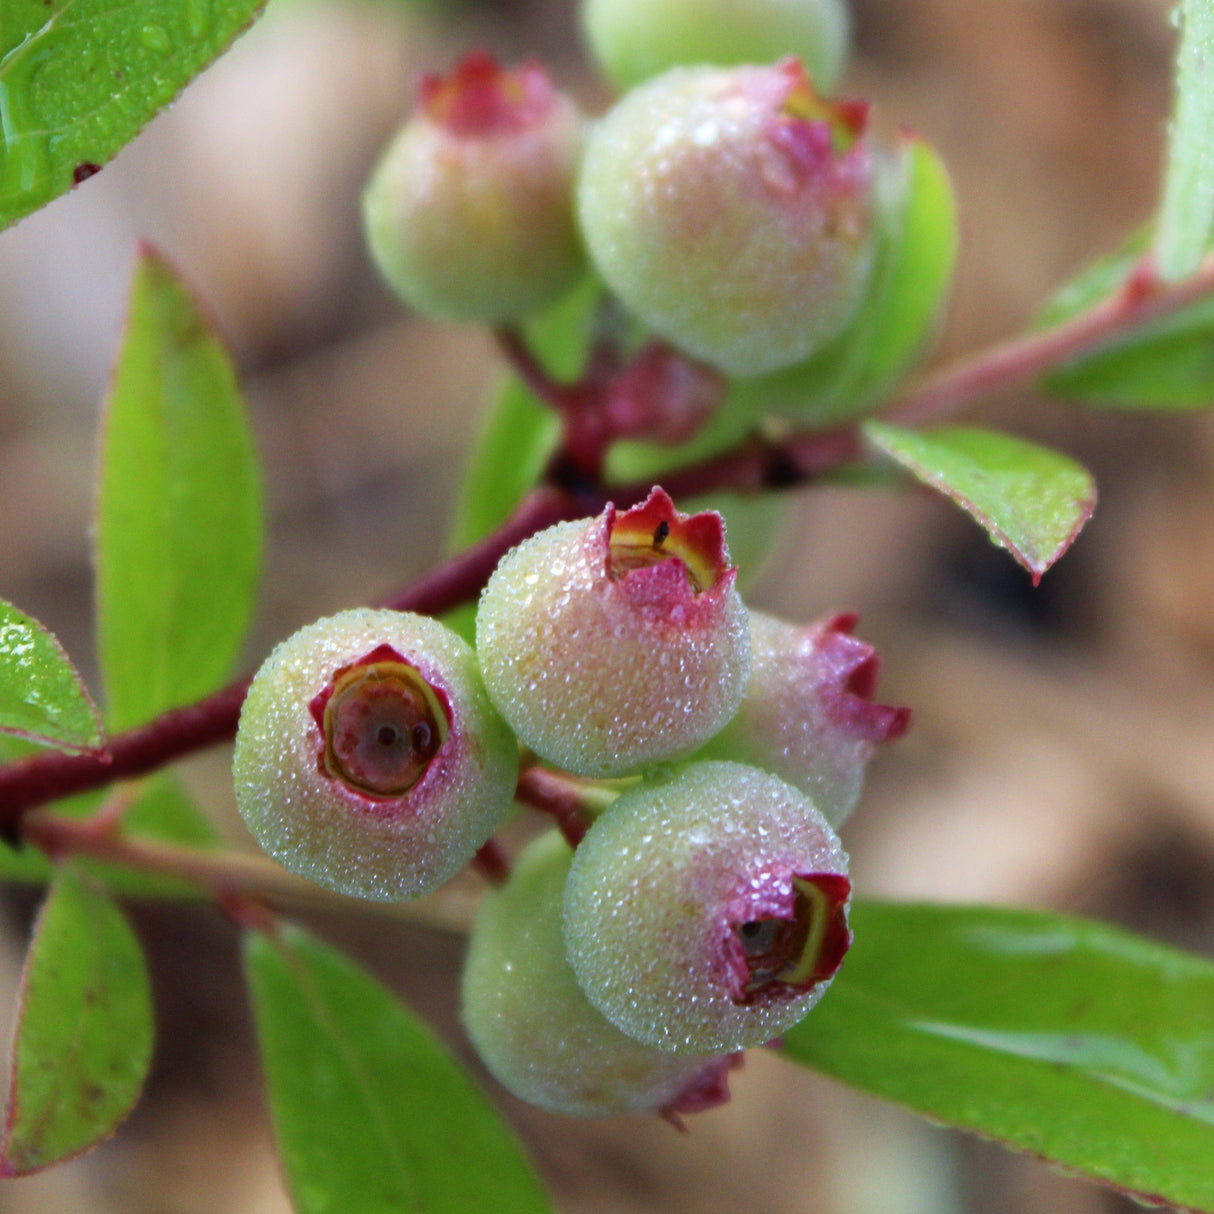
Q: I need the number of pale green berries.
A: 8